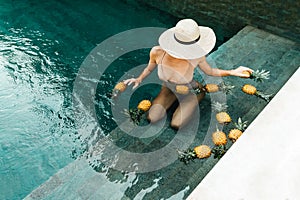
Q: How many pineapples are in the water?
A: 10